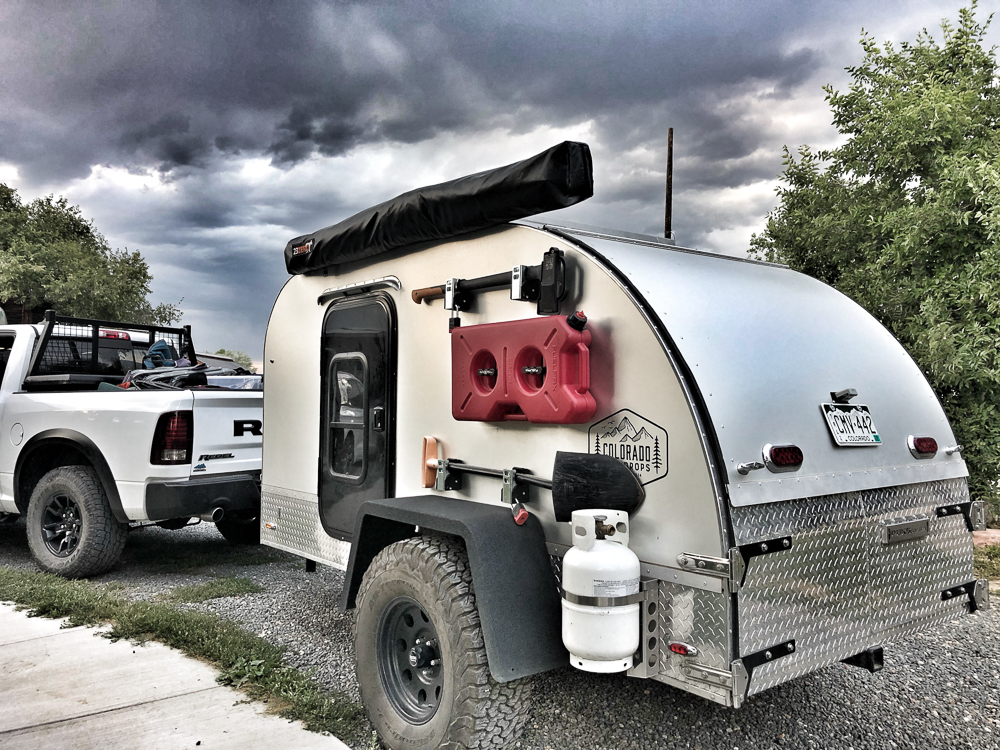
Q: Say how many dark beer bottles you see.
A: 0